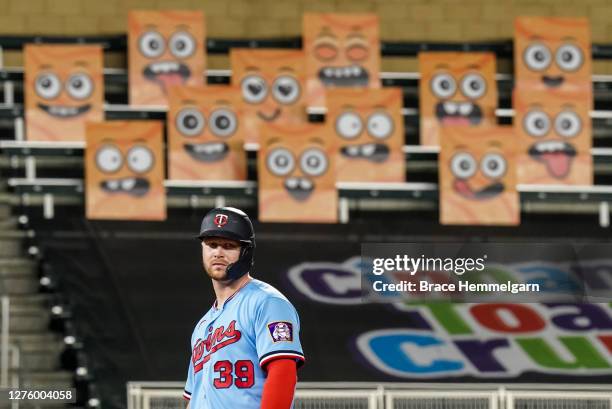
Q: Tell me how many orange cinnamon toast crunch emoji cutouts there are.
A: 12